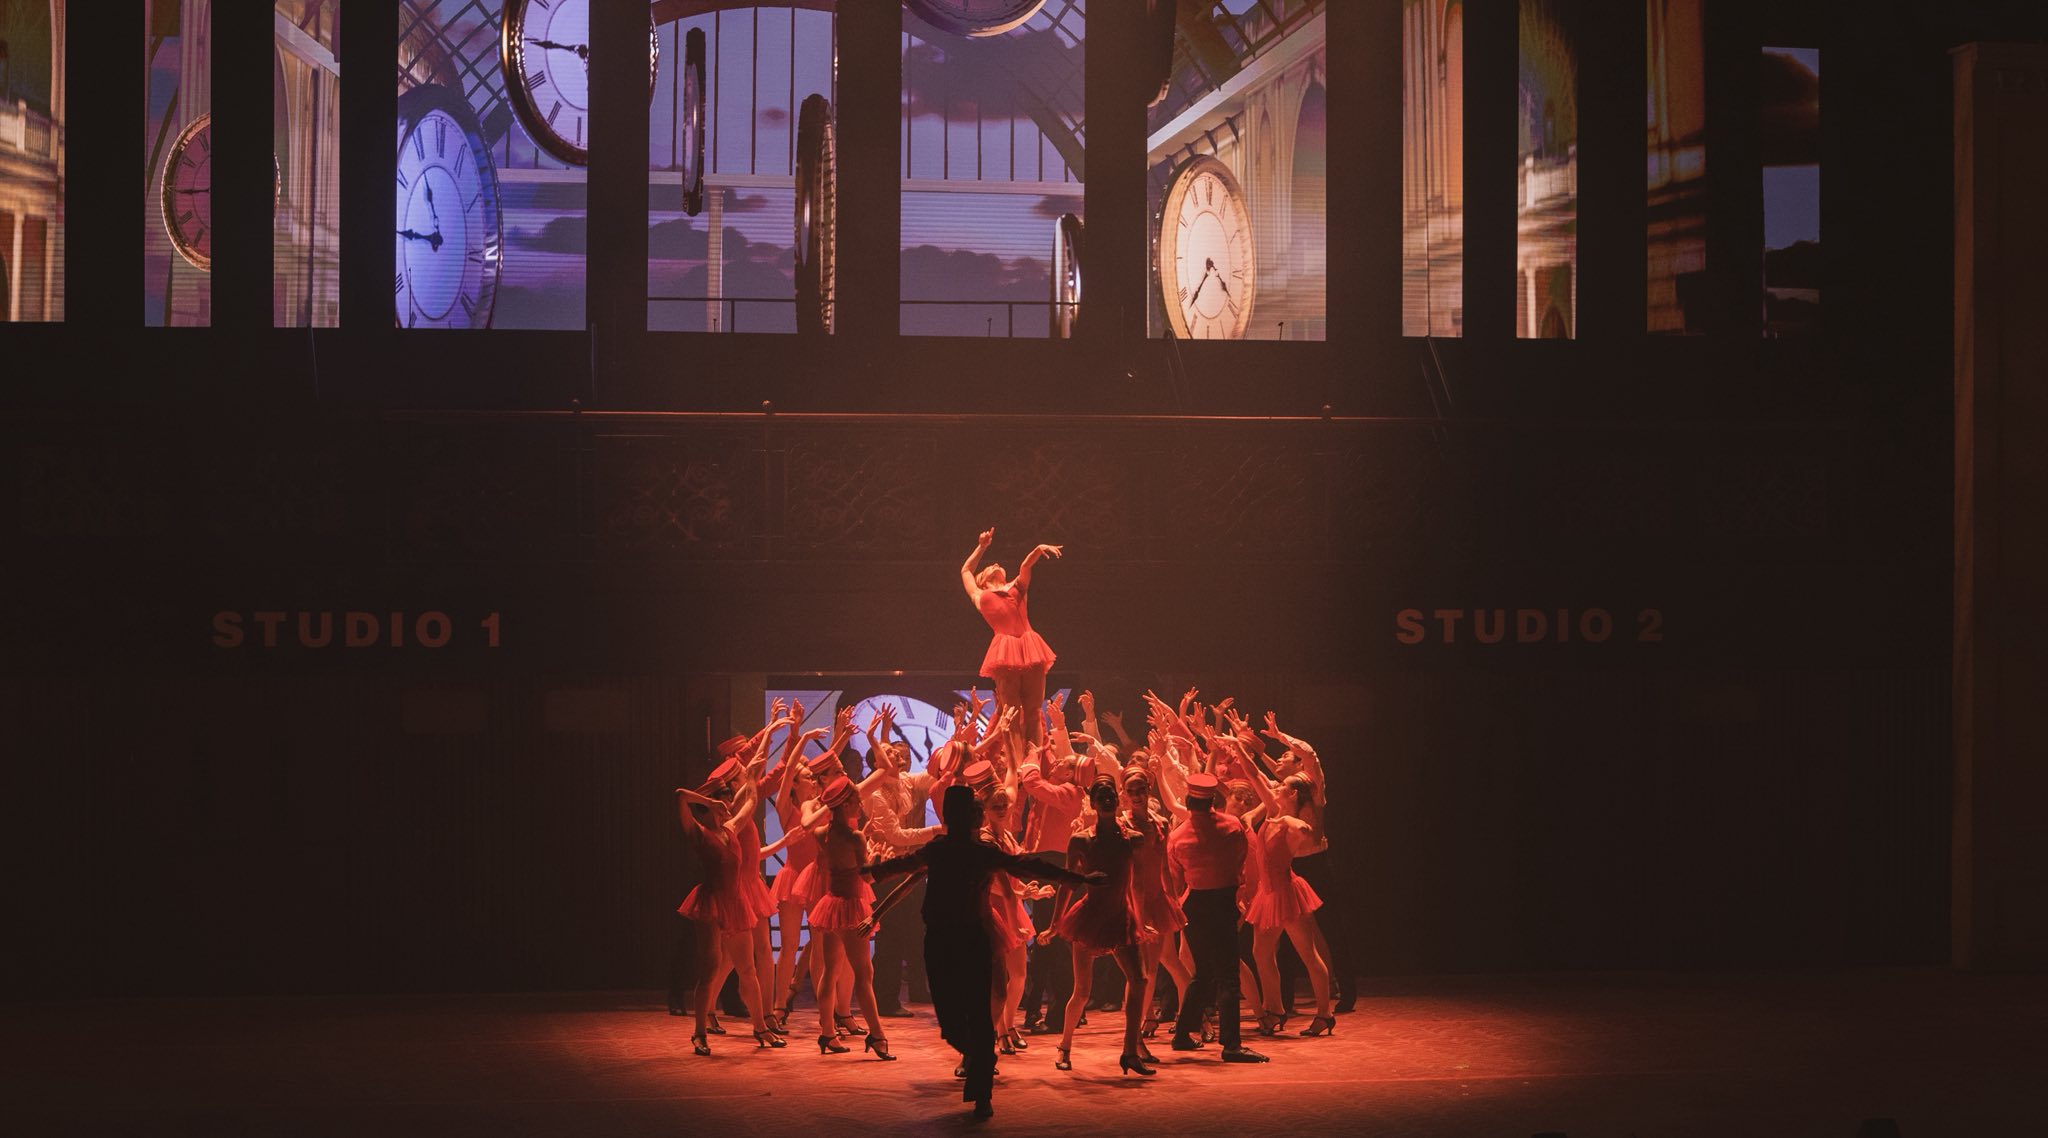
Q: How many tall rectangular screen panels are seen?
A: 11